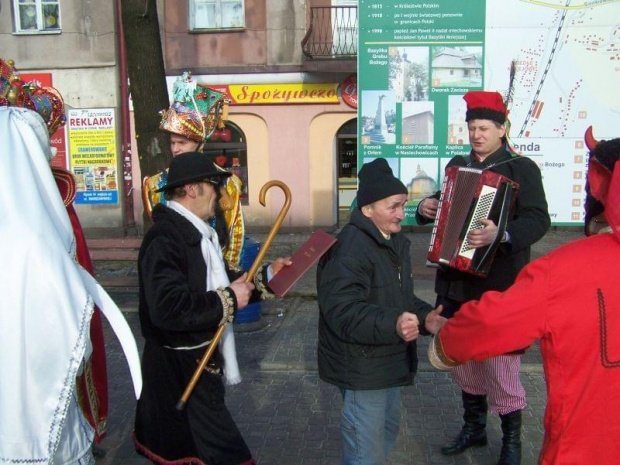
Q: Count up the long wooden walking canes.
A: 1